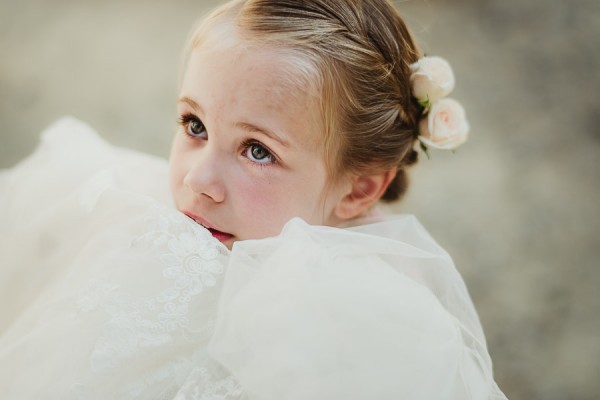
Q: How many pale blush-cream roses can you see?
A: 2